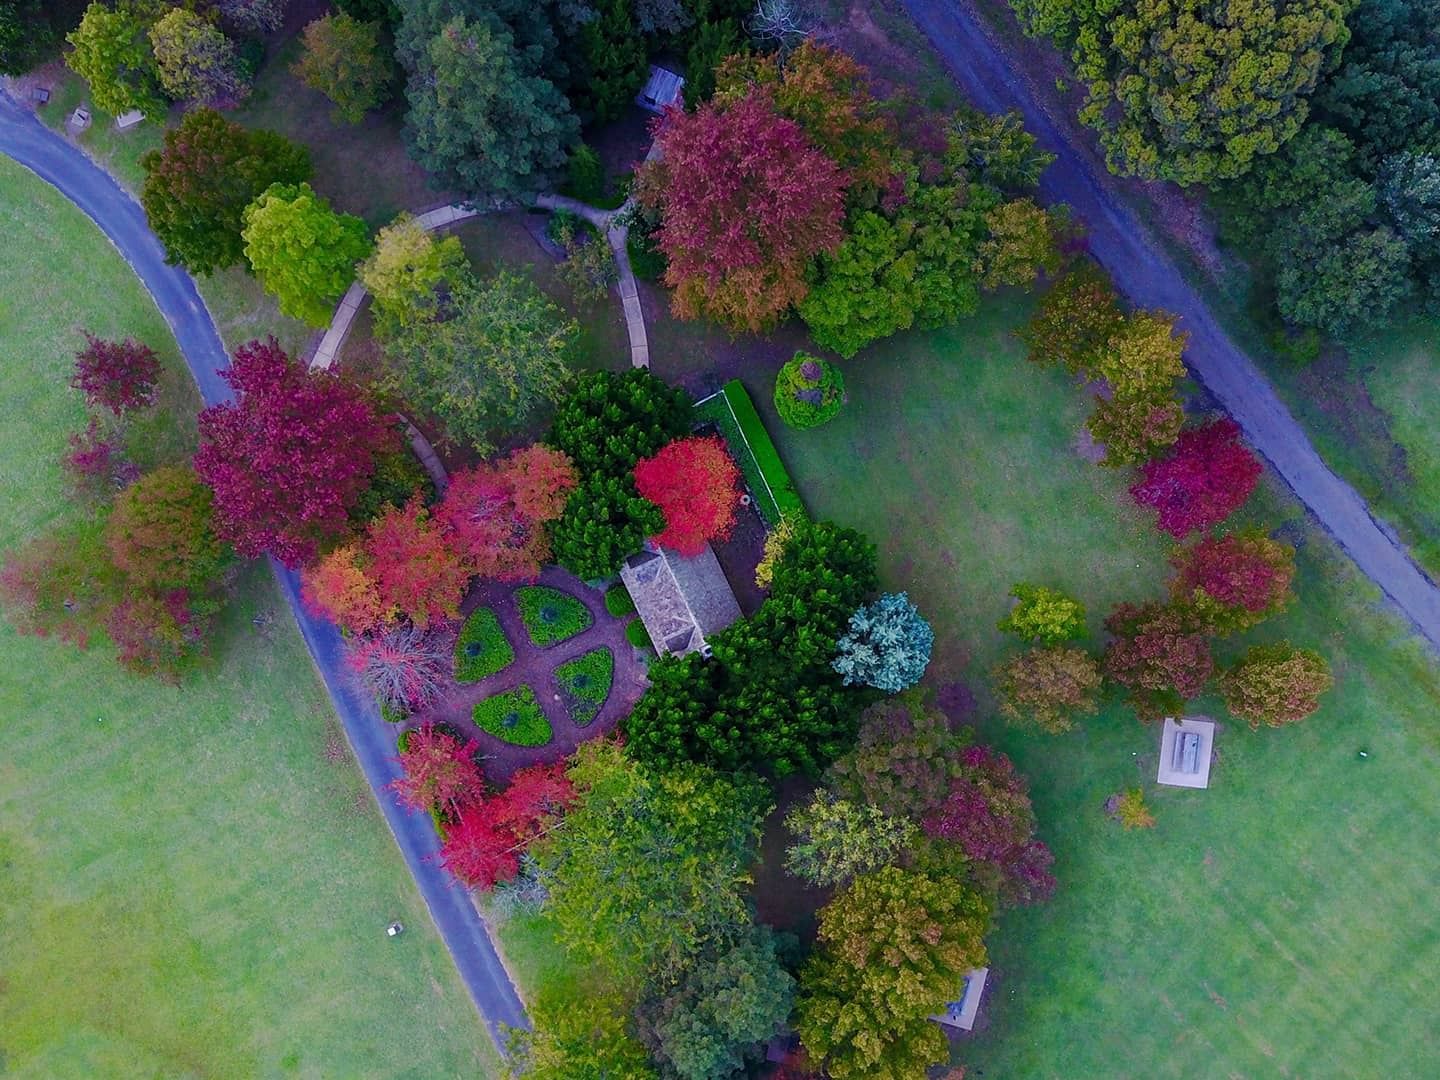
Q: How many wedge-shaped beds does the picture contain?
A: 4